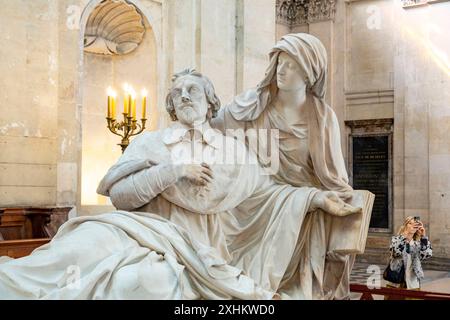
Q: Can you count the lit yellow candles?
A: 6